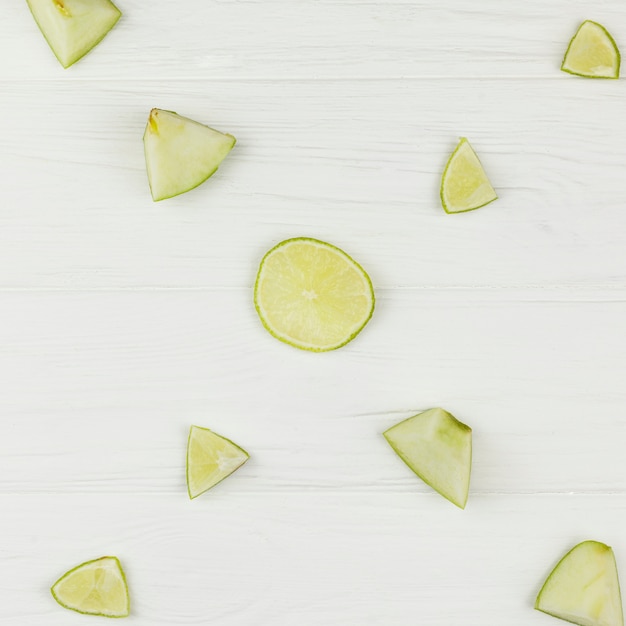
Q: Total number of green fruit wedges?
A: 8